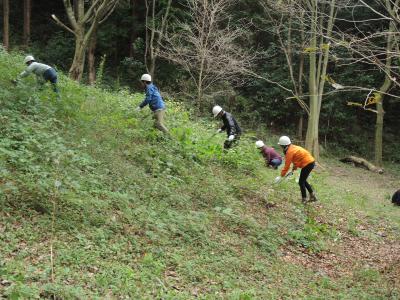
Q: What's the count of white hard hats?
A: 5